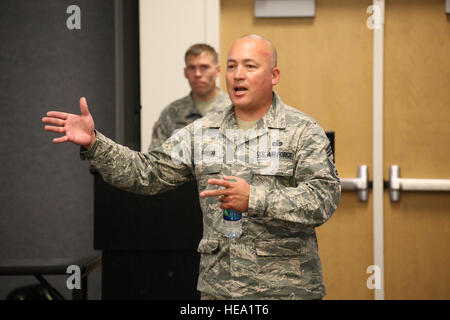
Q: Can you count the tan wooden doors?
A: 2